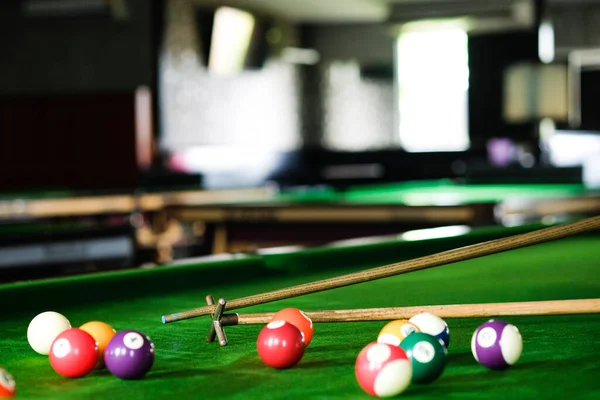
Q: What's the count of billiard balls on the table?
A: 12